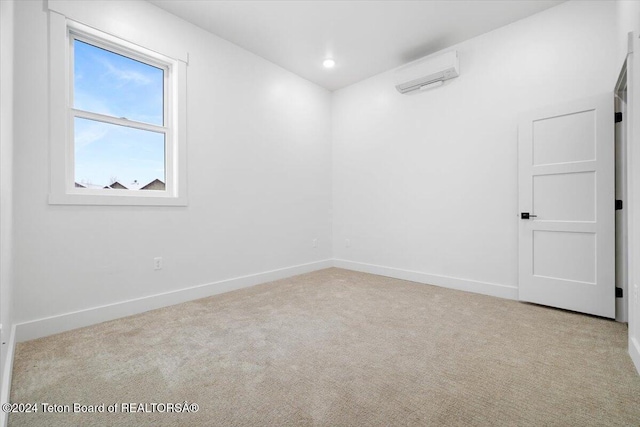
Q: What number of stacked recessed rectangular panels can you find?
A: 3